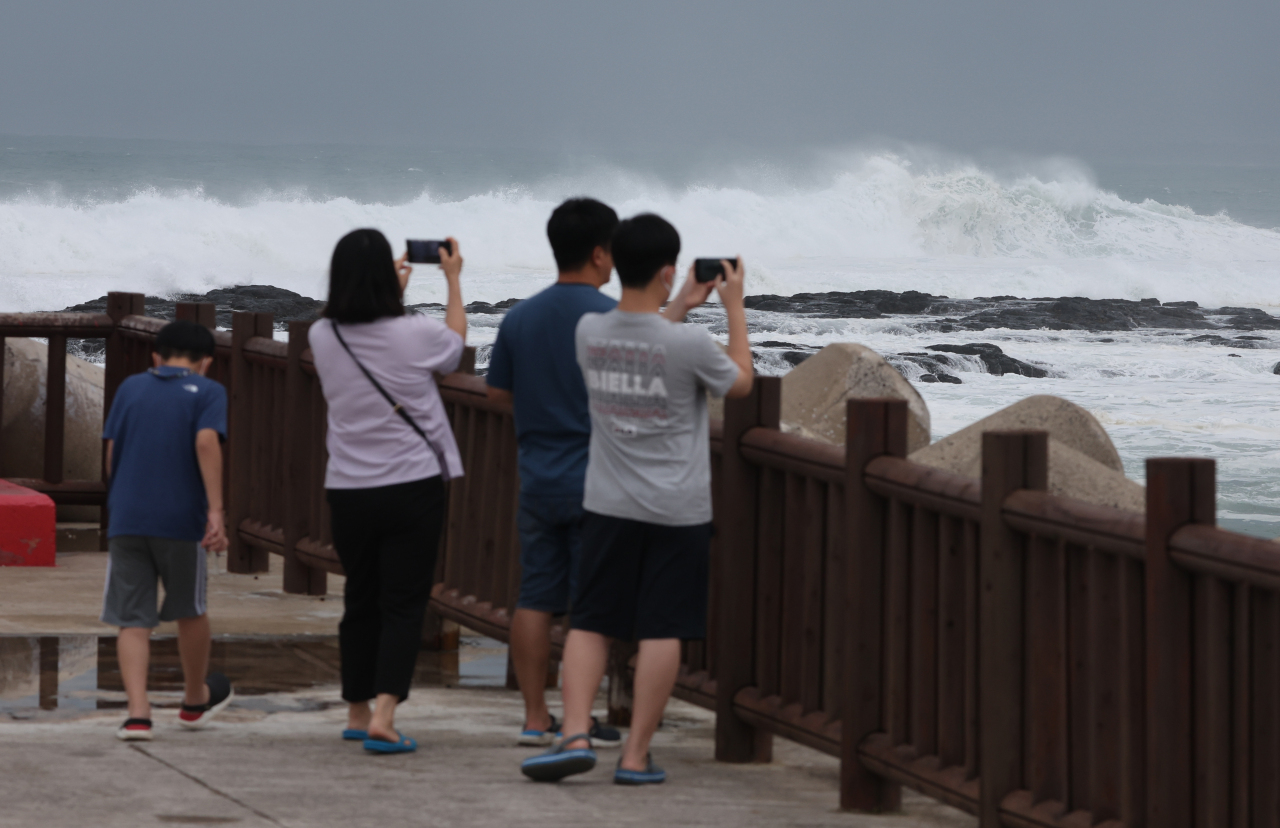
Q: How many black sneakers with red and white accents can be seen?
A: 2